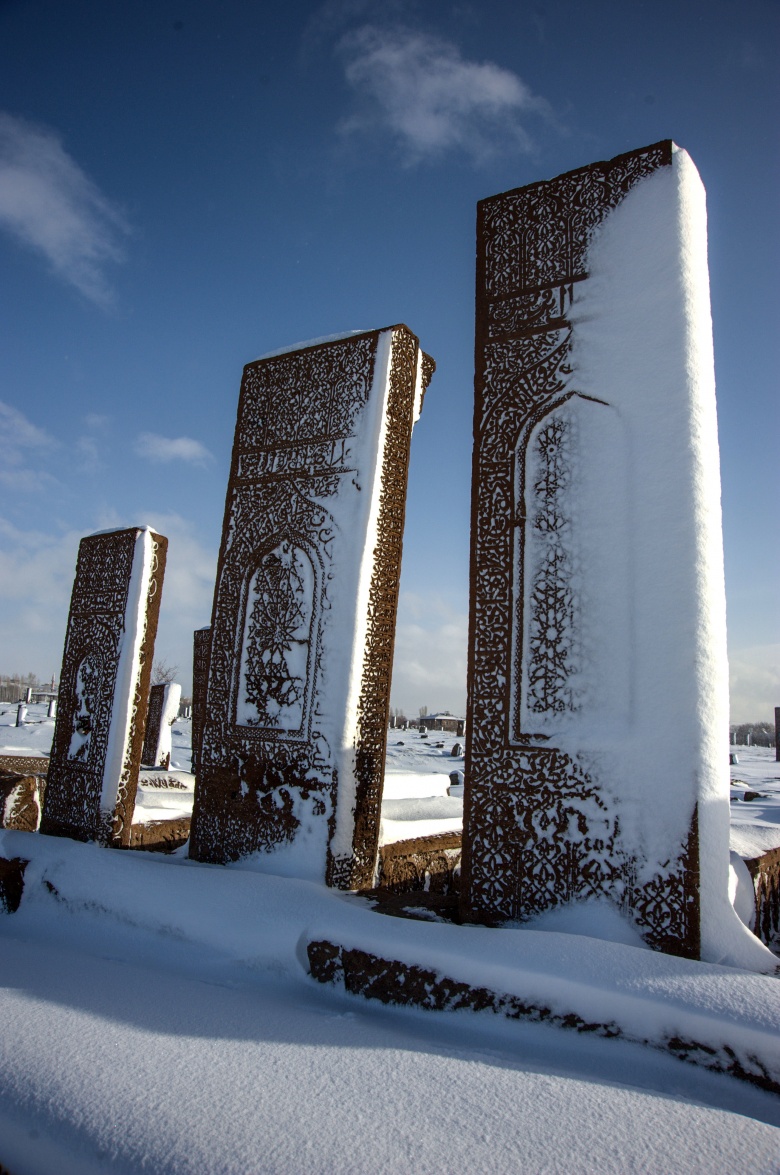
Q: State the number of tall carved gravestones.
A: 3